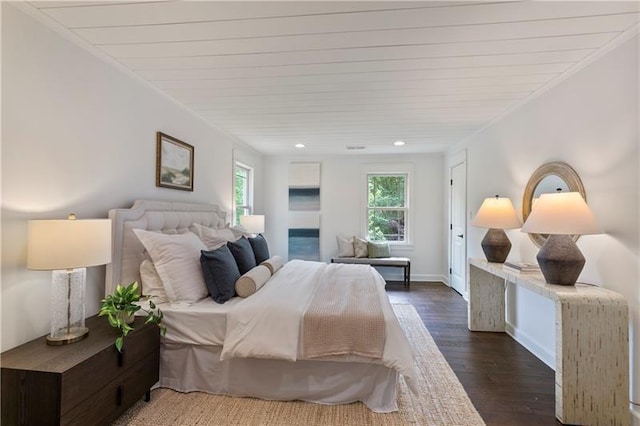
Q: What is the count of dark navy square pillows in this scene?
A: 3